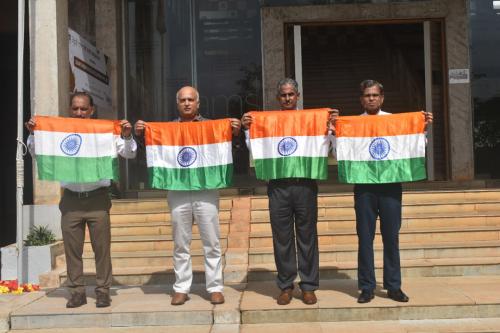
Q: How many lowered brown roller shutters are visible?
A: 1